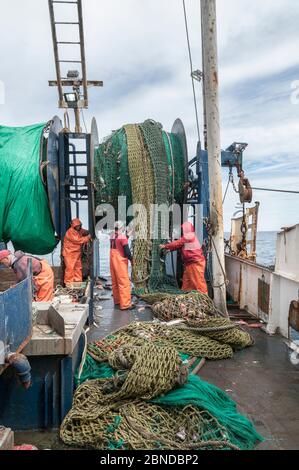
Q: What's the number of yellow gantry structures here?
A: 0